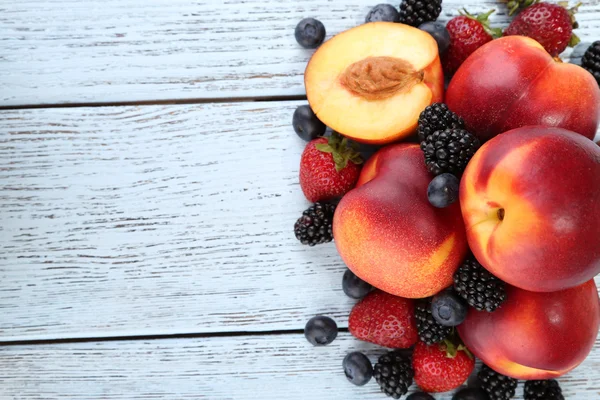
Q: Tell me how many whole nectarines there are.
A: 4